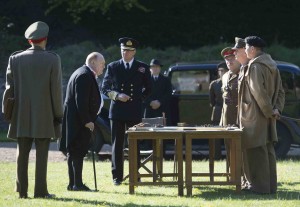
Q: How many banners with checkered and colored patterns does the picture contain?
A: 0